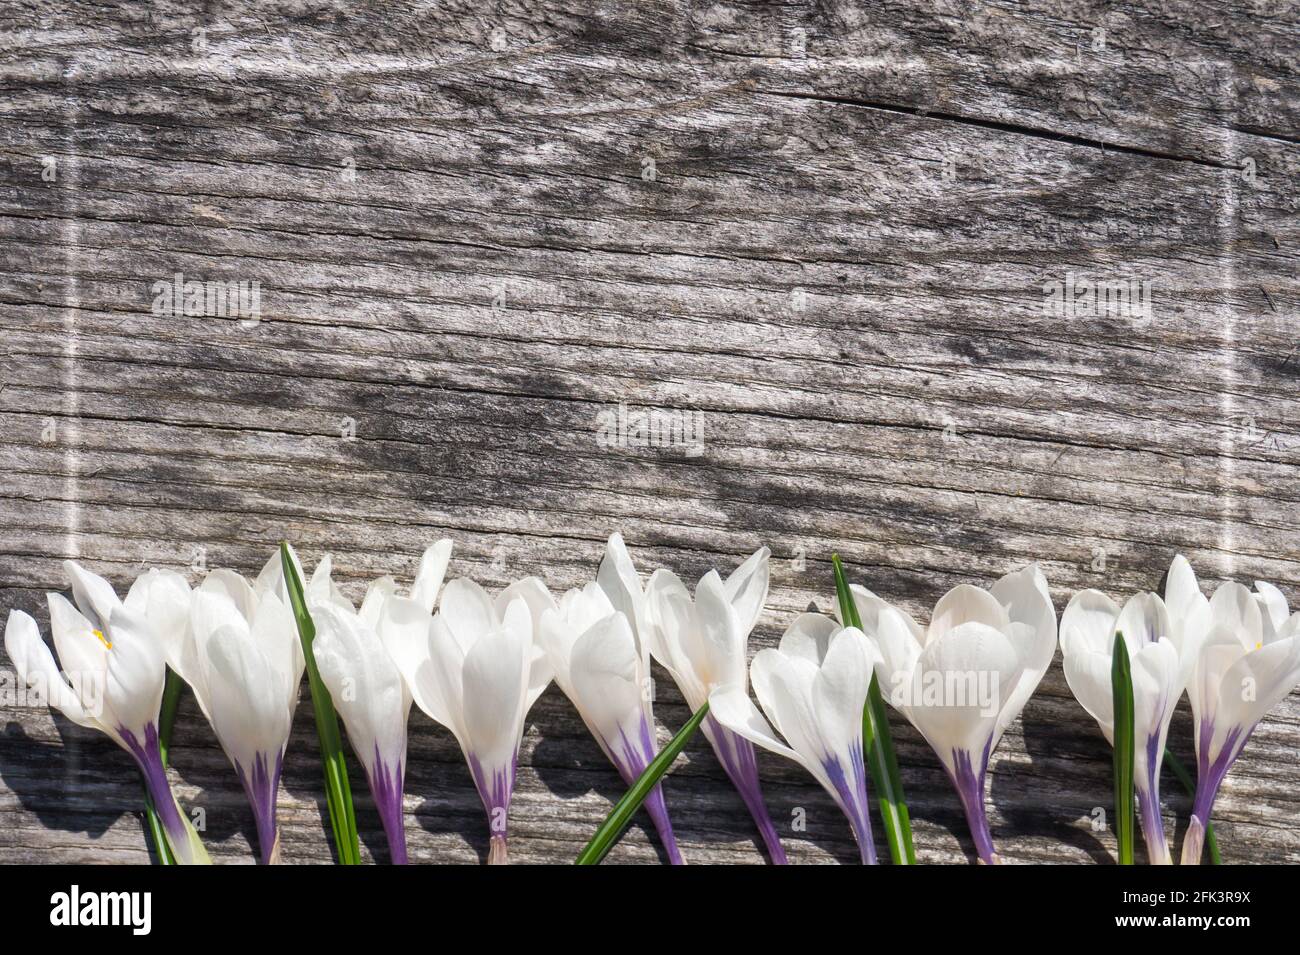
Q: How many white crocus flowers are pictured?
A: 10